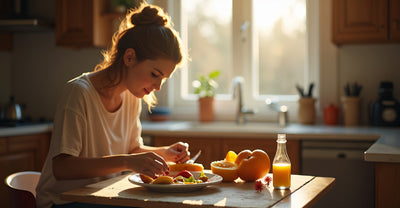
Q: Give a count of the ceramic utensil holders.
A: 2